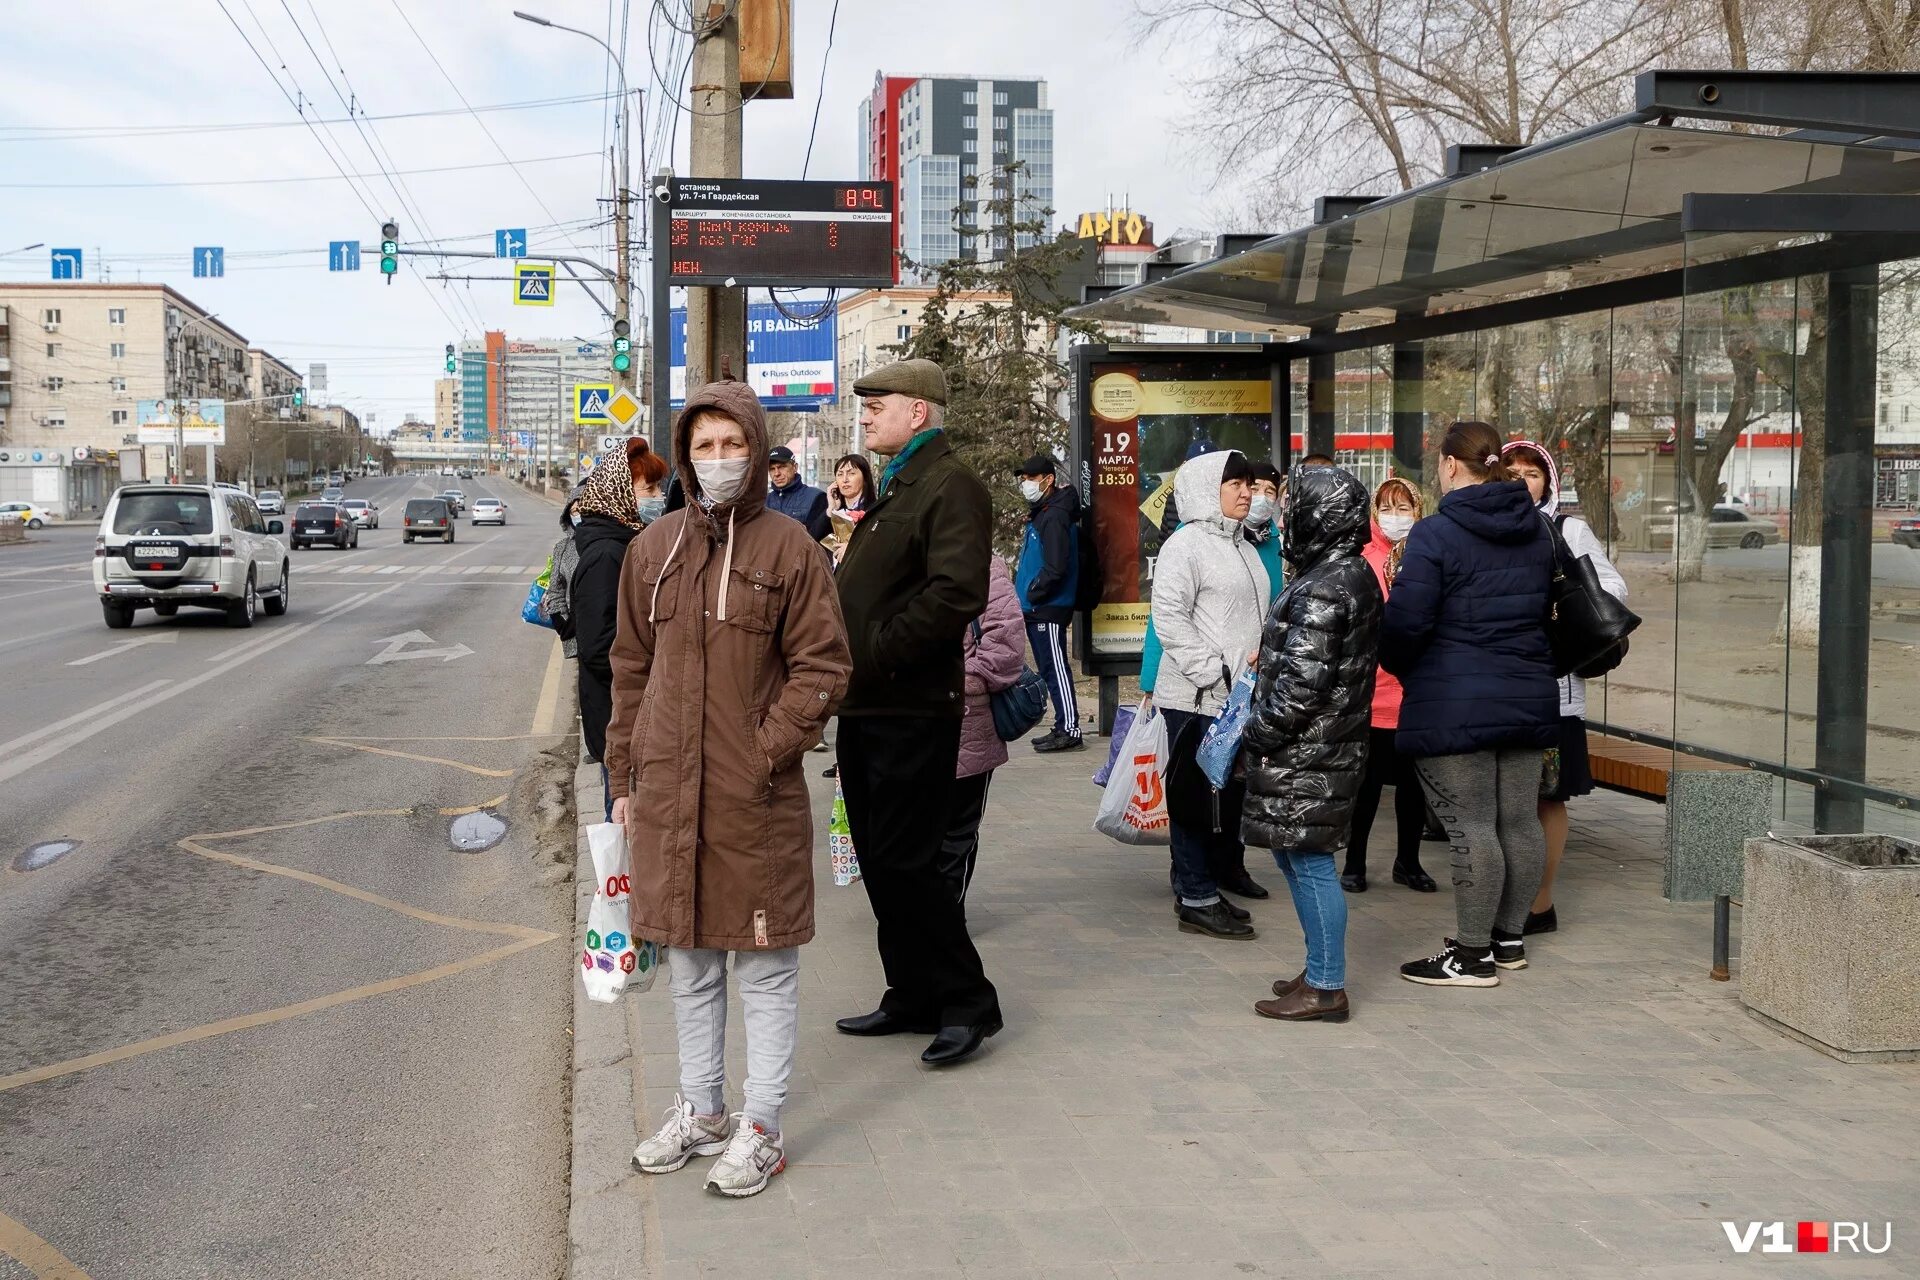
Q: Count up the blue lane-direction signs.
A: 4